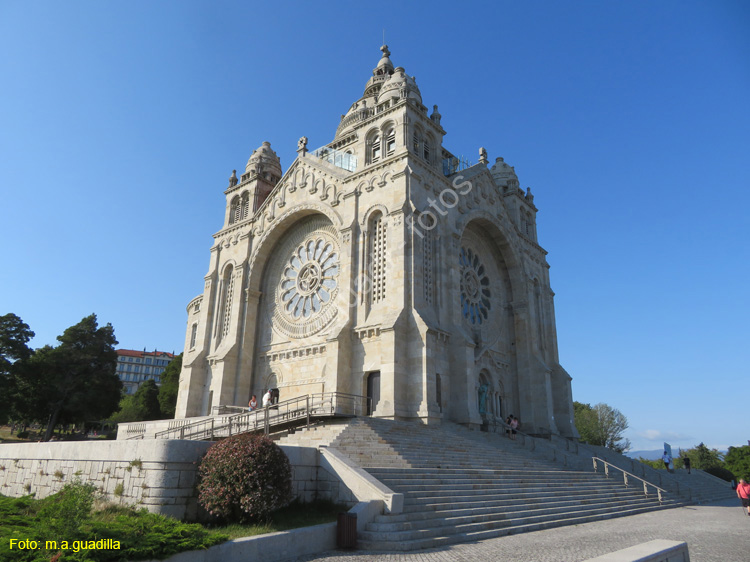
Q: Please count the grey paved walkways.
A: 1